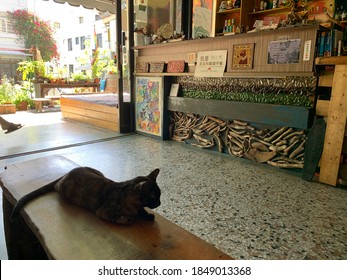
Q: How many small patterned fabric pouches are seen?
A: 3